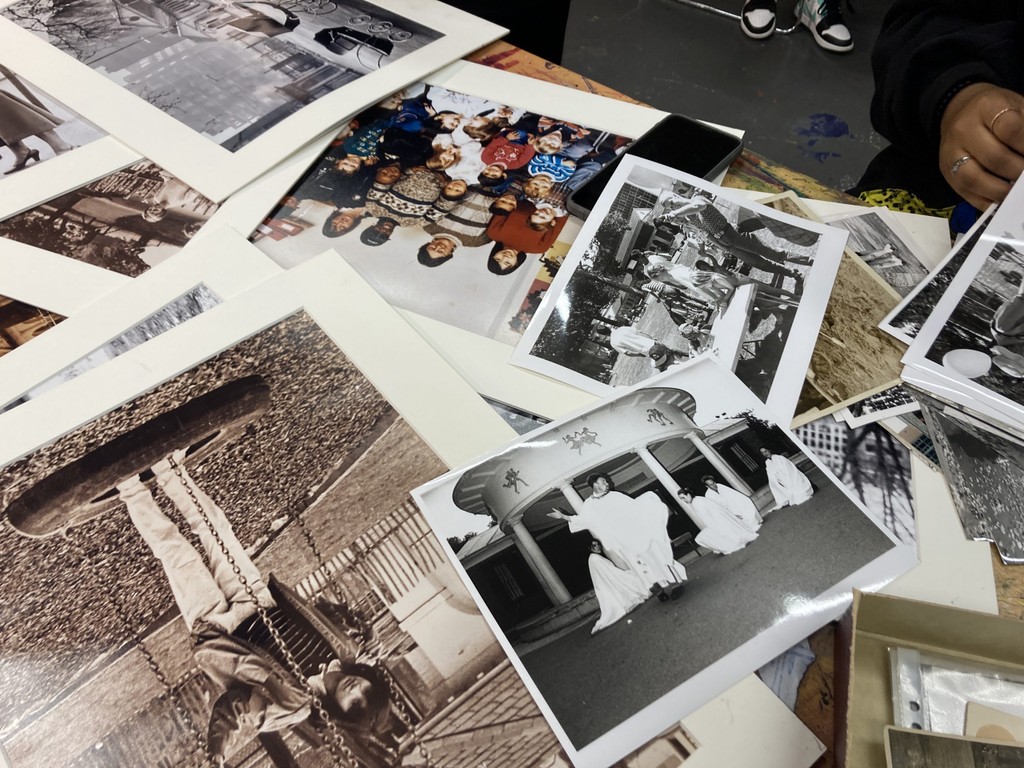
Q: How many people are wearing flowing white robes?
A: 5